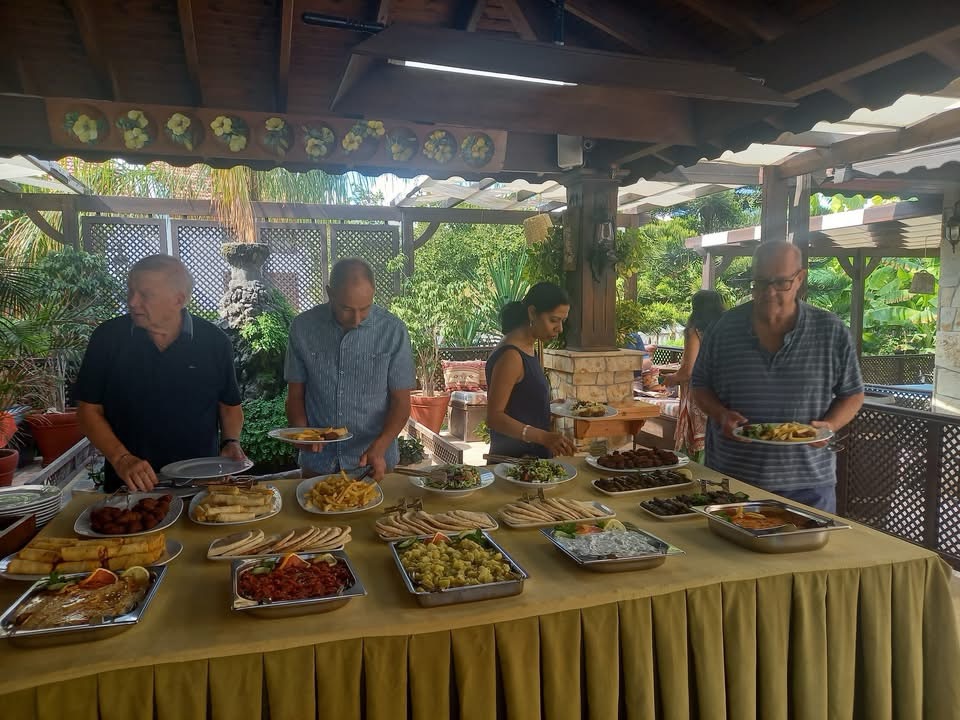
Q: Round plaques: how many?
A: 10